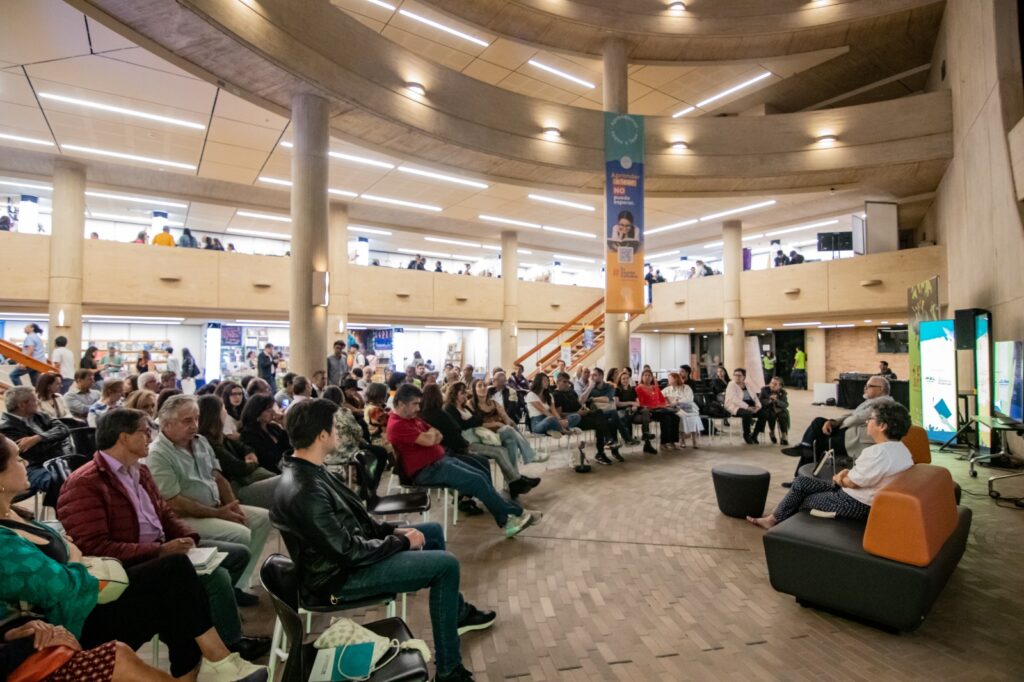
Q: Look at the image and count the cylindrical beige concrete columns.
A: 6